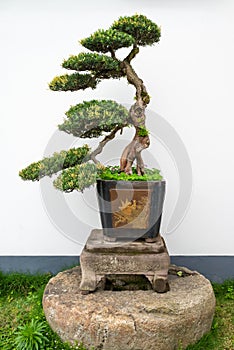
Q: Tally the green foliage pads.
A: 7